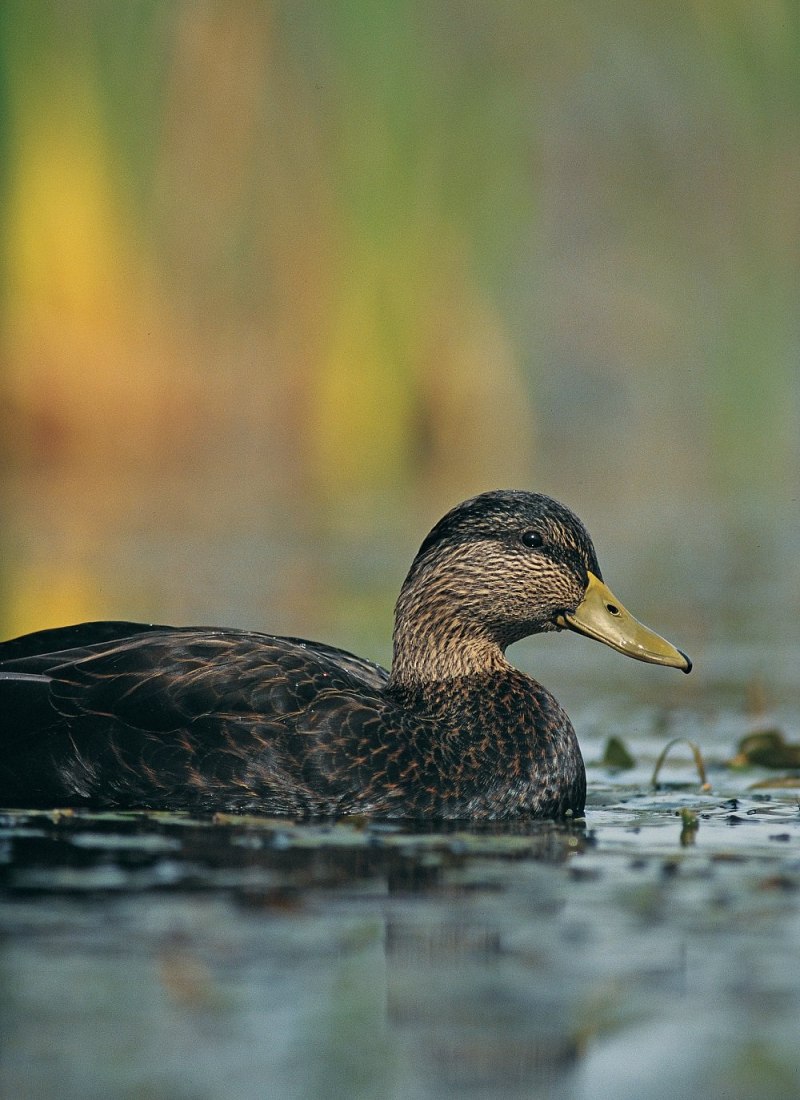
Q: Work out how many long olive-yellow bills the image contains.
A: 1